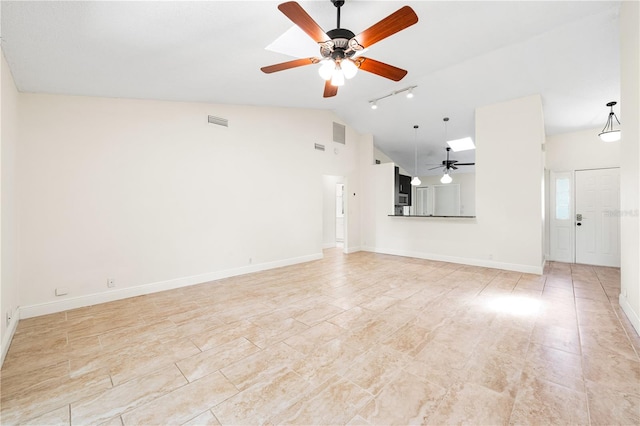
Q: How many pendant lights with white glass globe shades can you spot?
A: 2